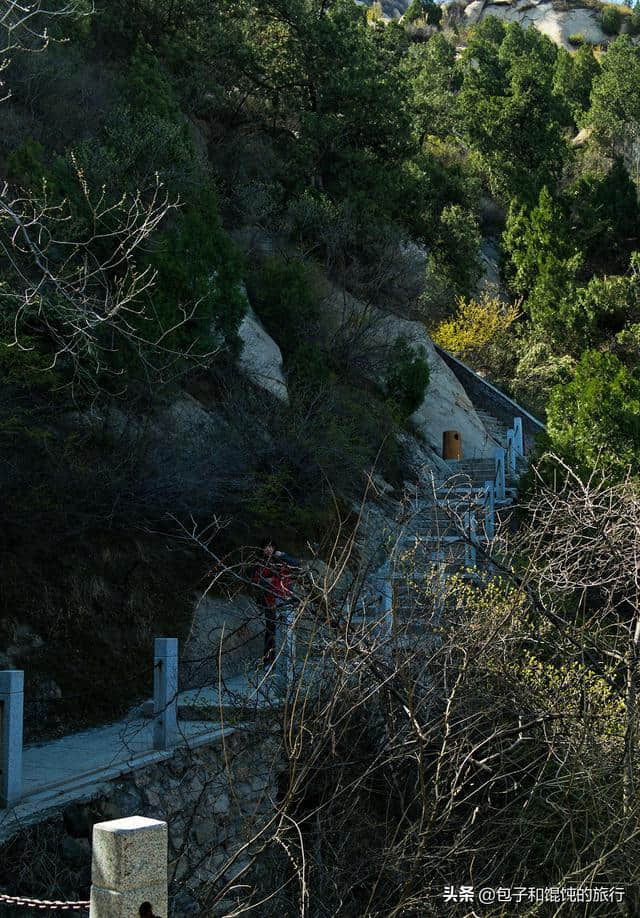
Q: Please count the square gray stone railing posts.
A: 11